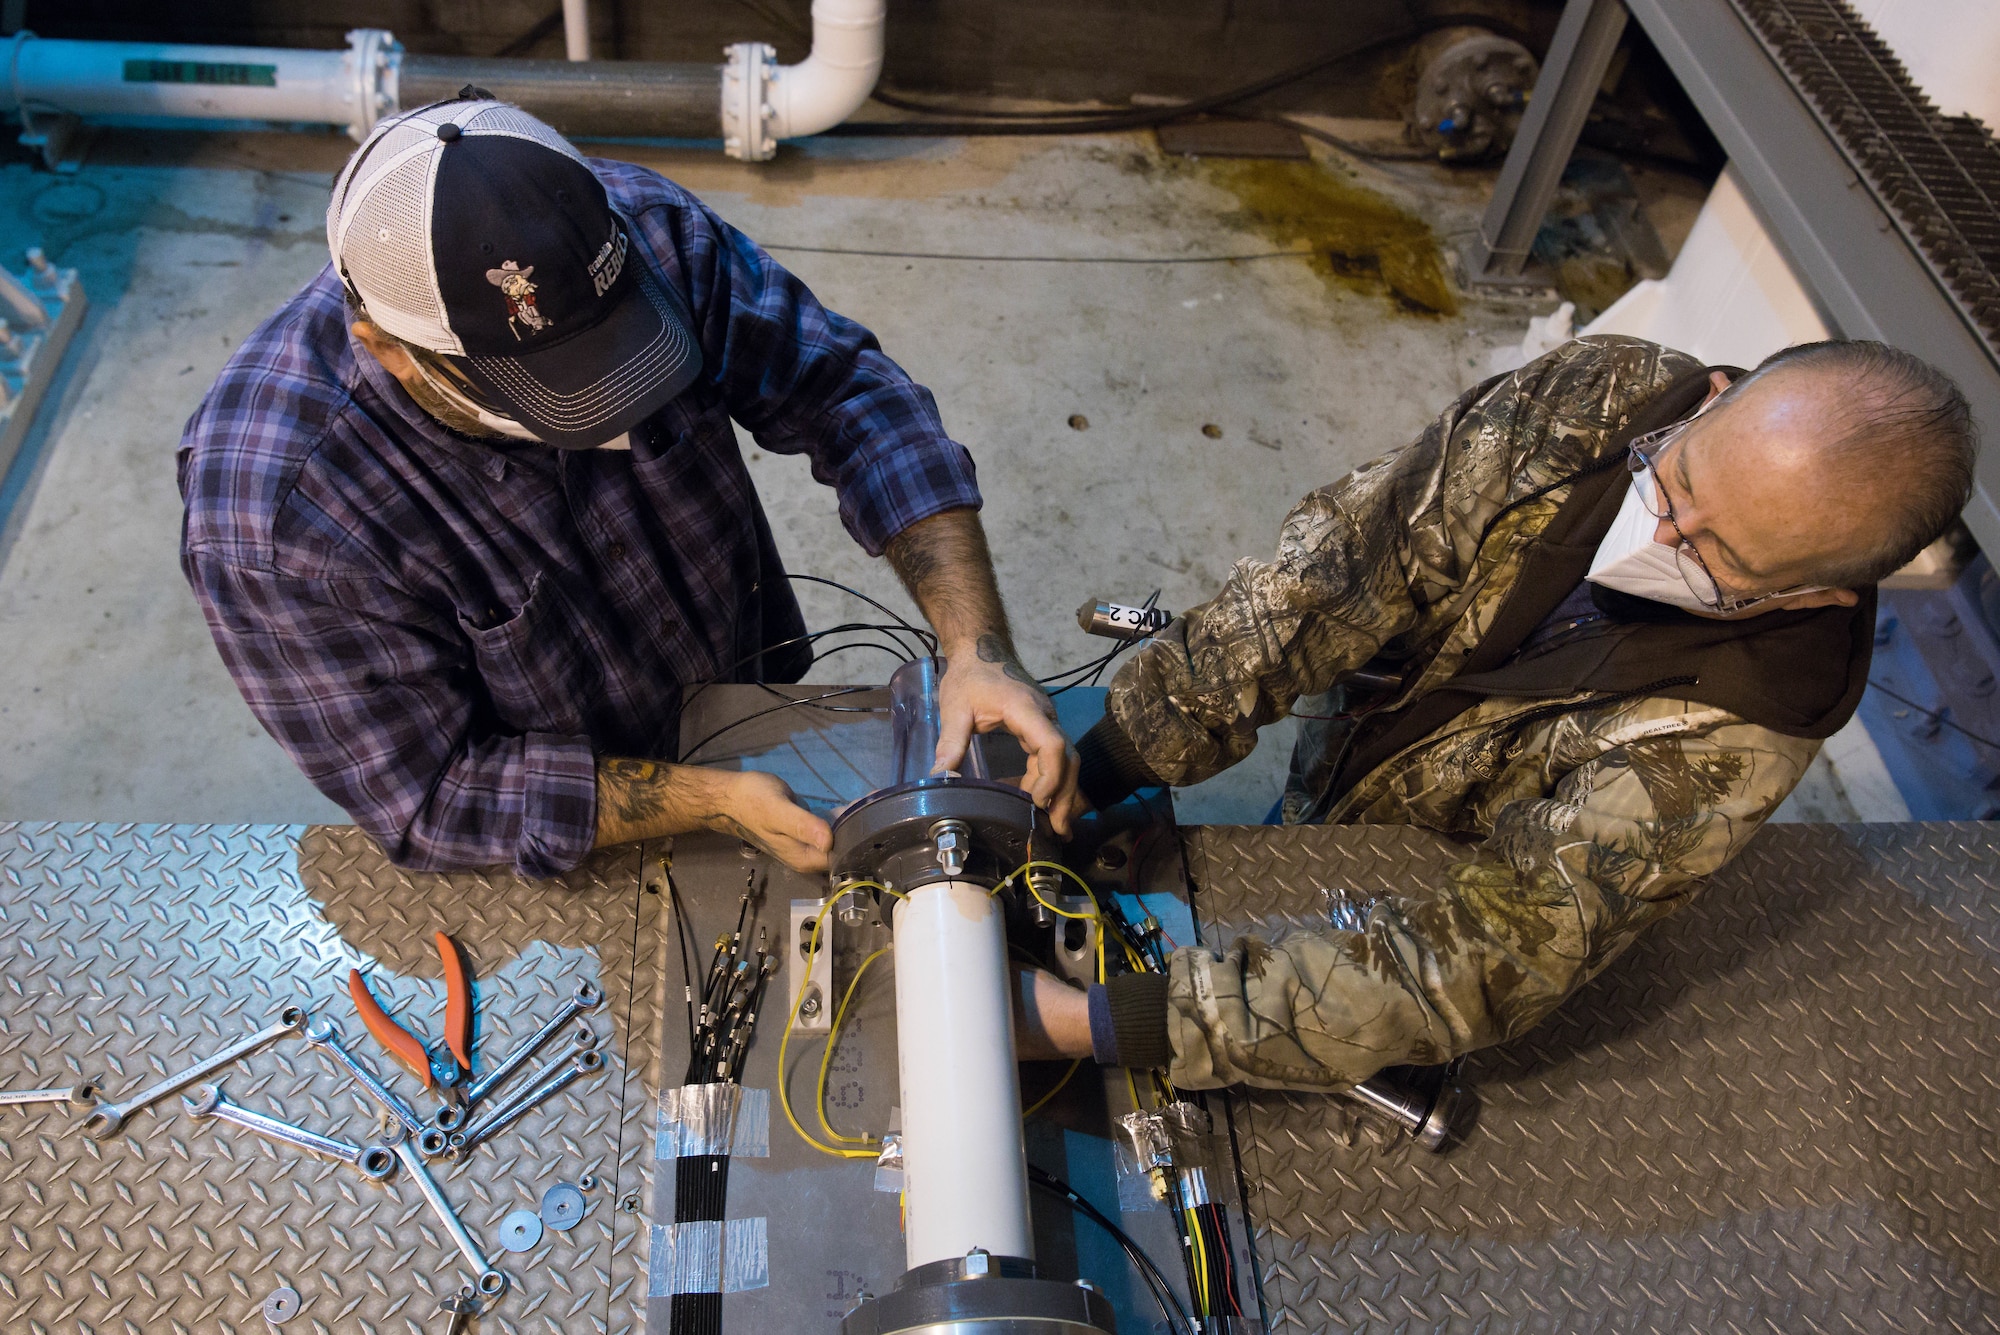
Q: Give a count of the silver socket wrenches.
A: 8